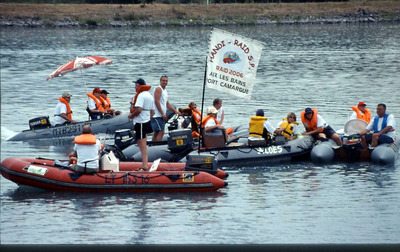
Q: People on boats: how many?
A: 14